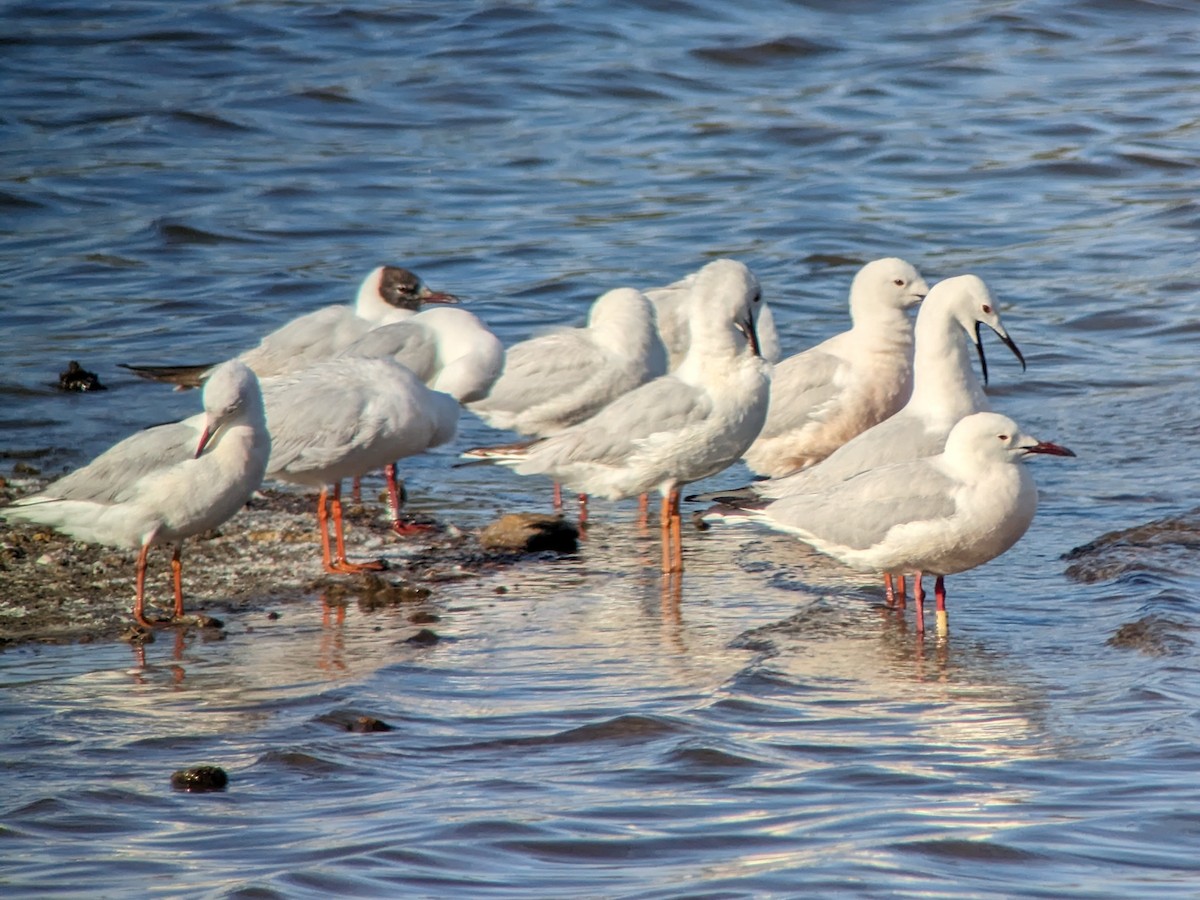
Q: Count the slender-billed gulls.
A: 9